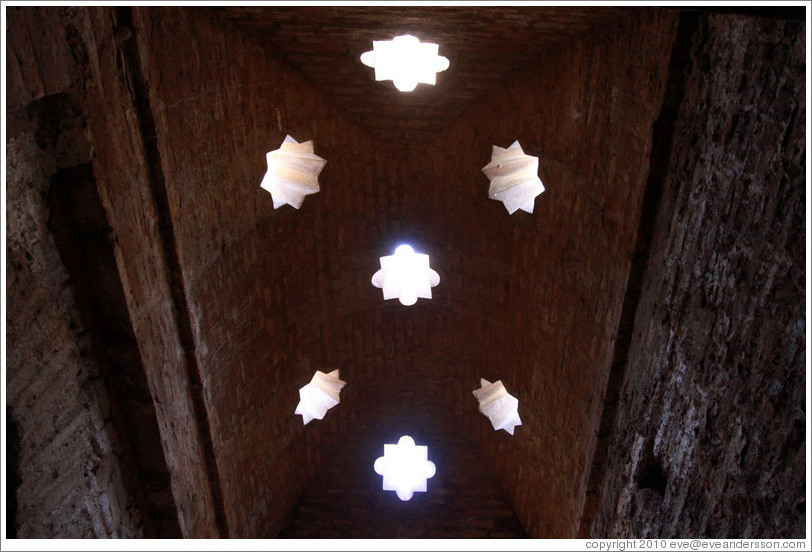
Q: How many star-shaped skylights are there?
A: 4